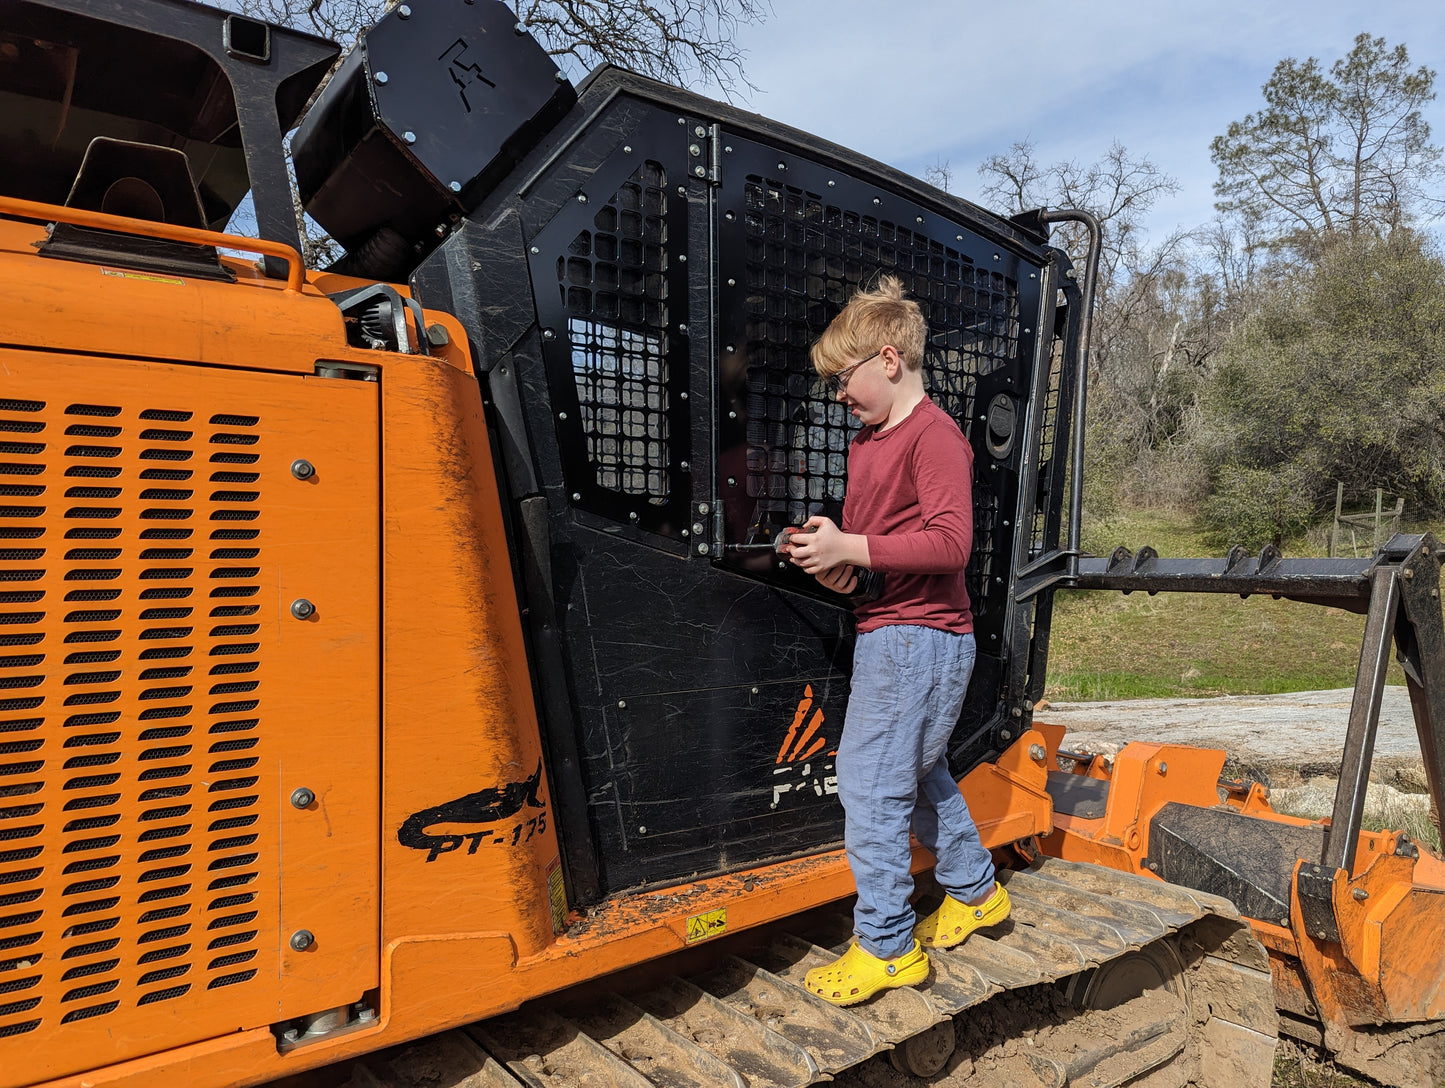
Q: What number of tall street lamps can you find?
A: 0